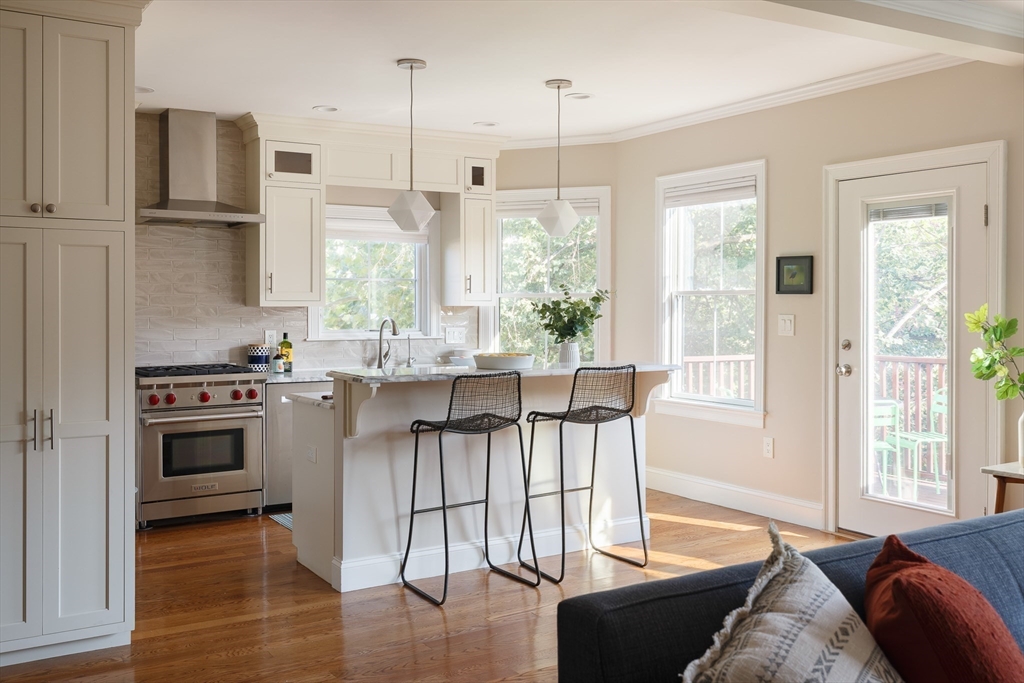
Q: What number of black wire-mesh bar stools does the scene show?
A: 2